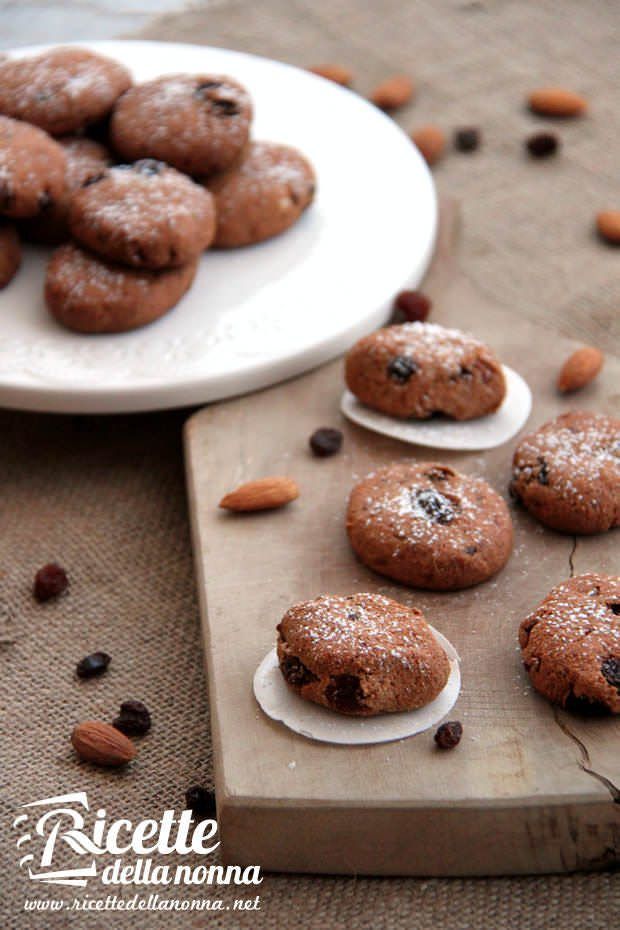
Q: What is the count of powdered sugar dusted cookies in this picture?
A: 13